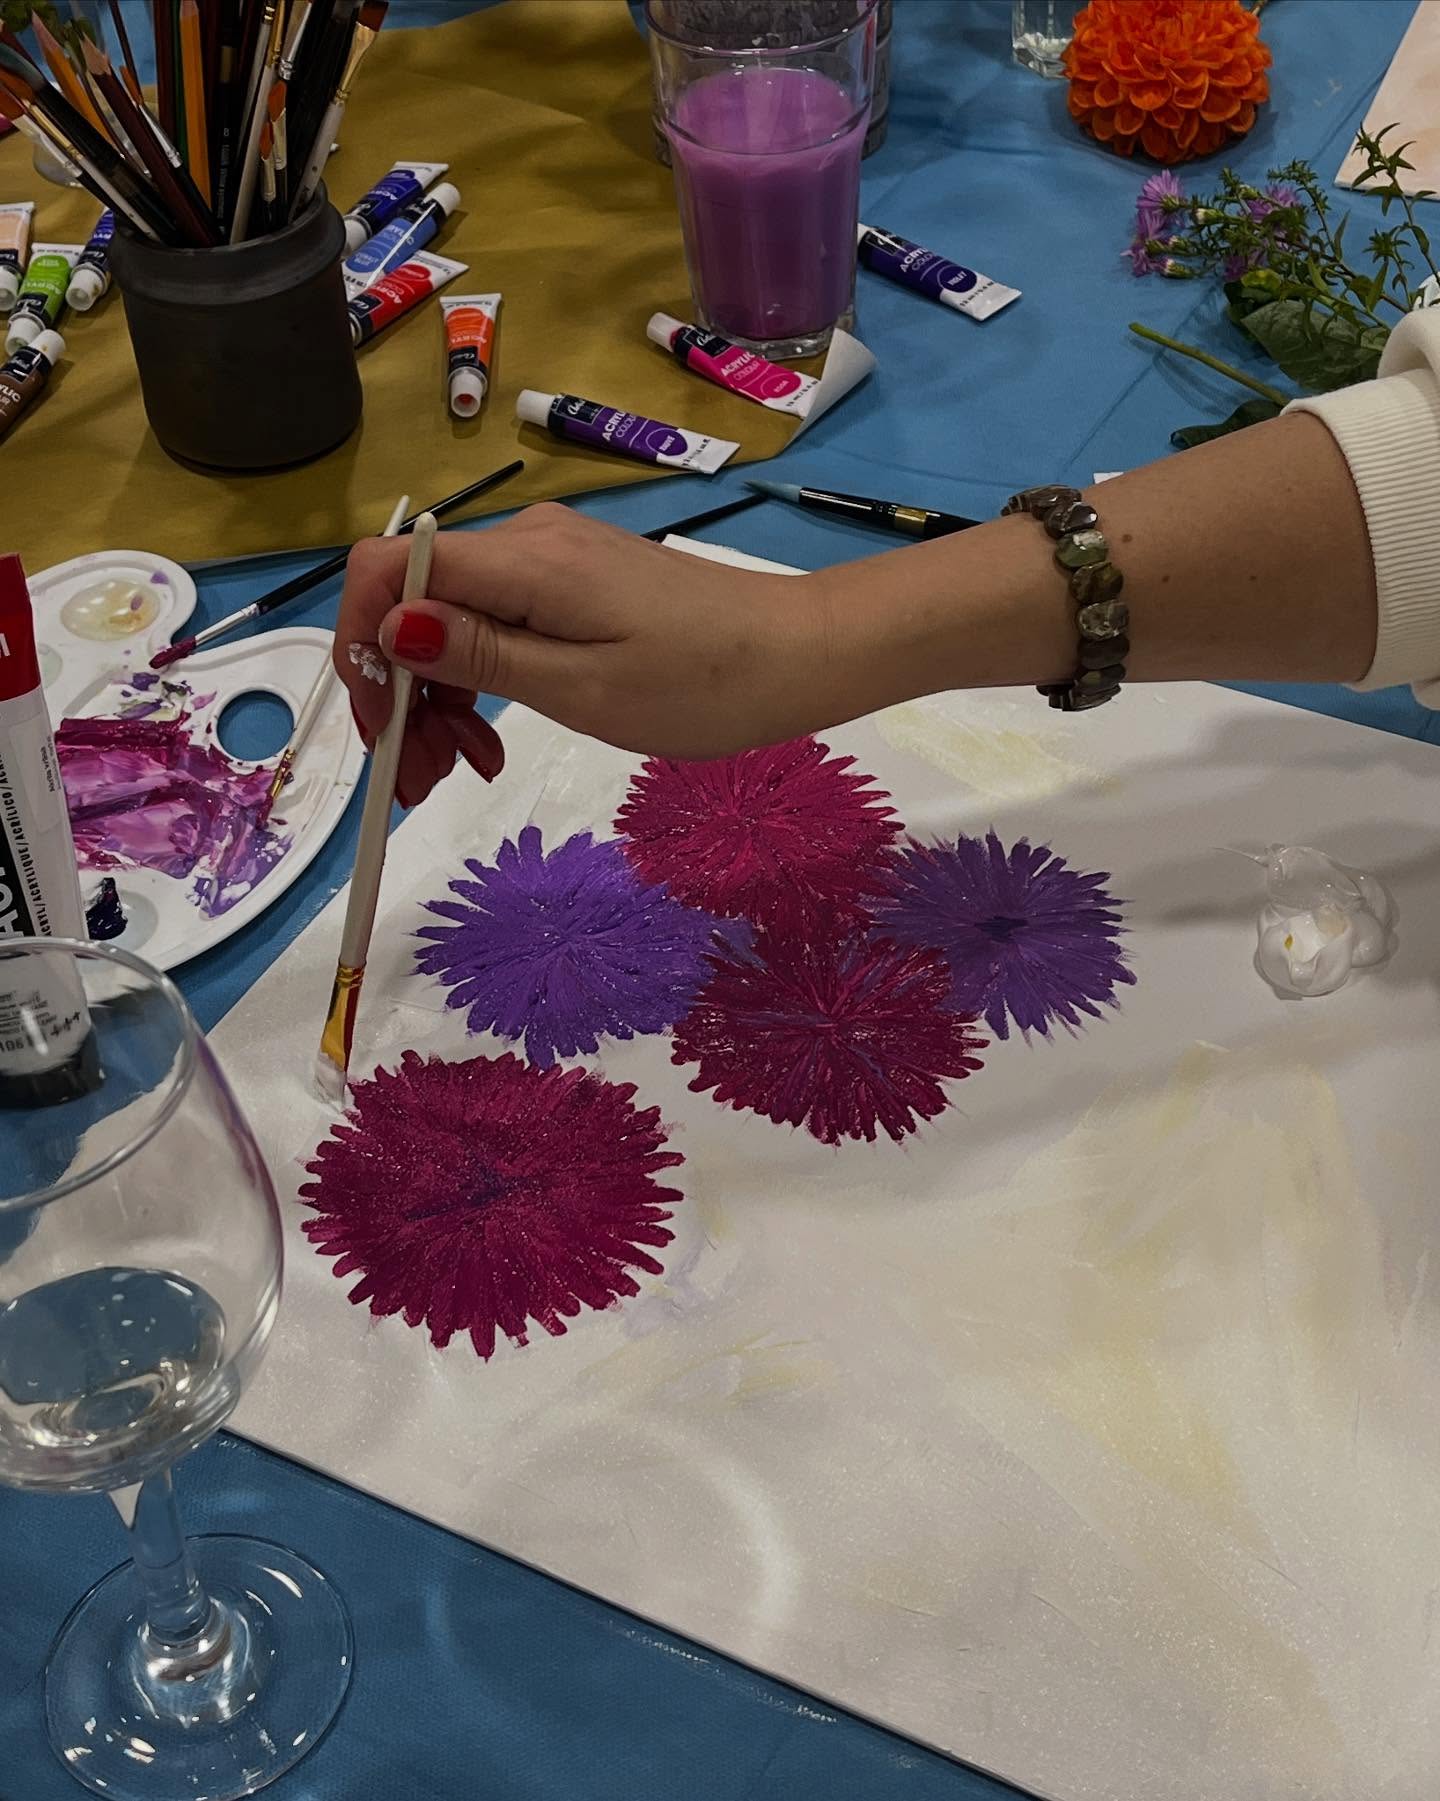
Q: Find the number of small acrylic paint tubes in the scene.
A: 11